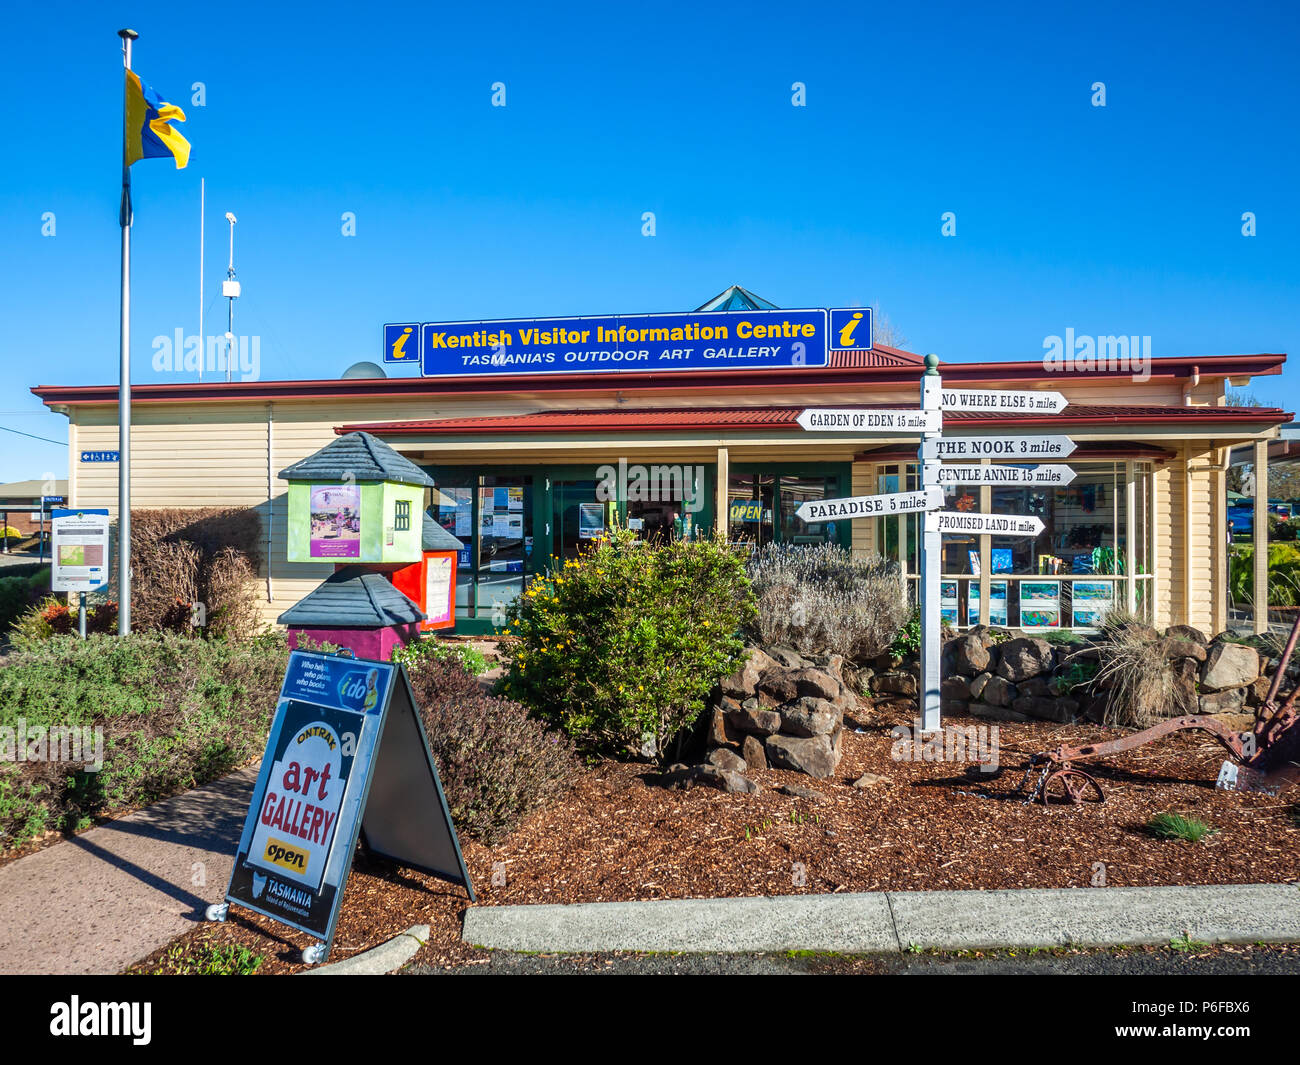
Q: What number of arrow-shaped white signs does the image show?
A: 6